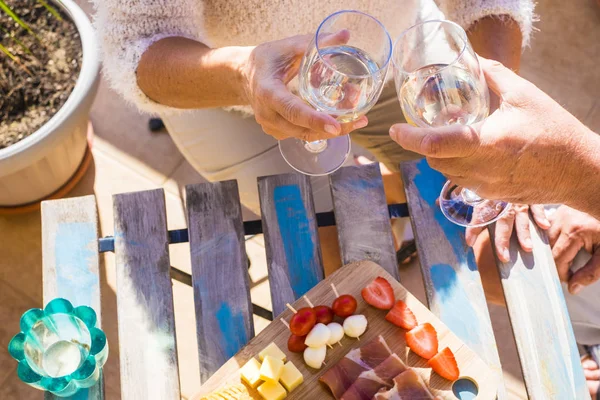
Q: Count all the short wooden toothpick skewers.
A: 4